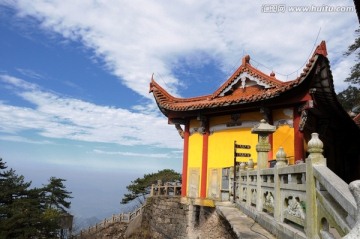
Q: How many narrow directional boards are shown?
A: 3